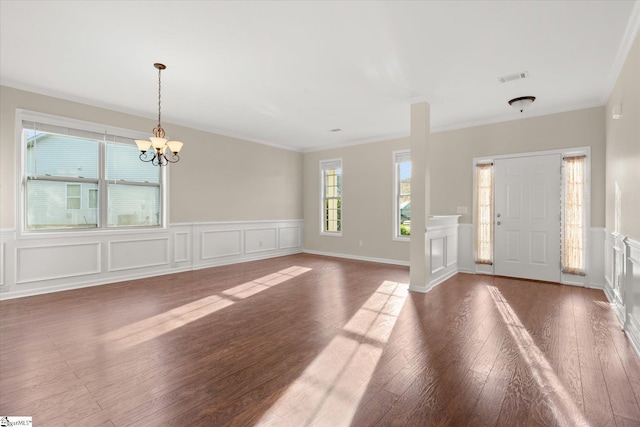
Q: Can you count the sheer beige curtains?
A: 2